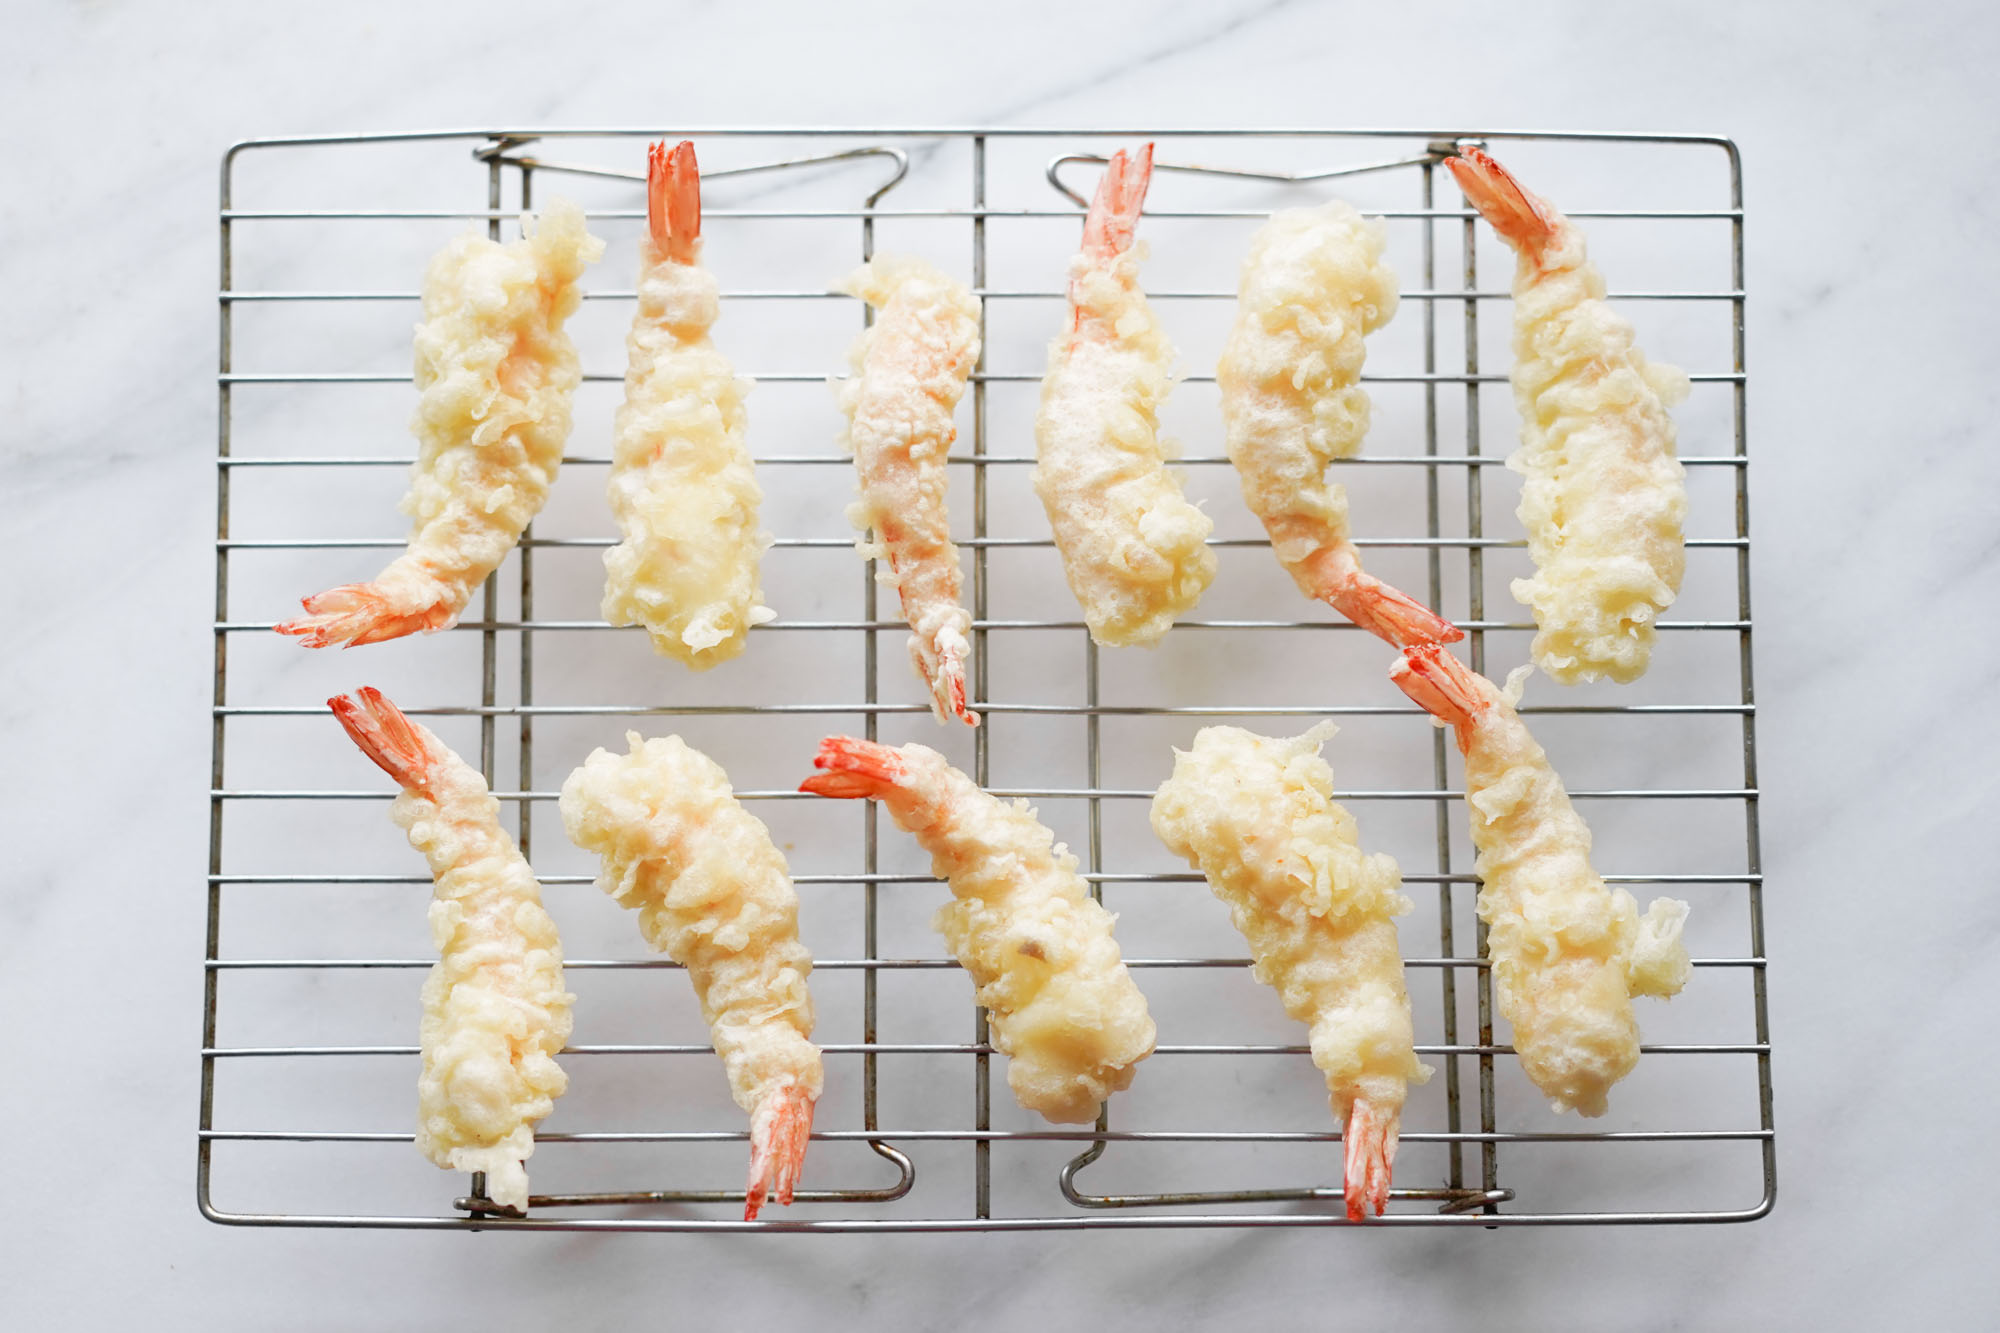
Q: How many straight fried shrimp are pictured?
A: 1